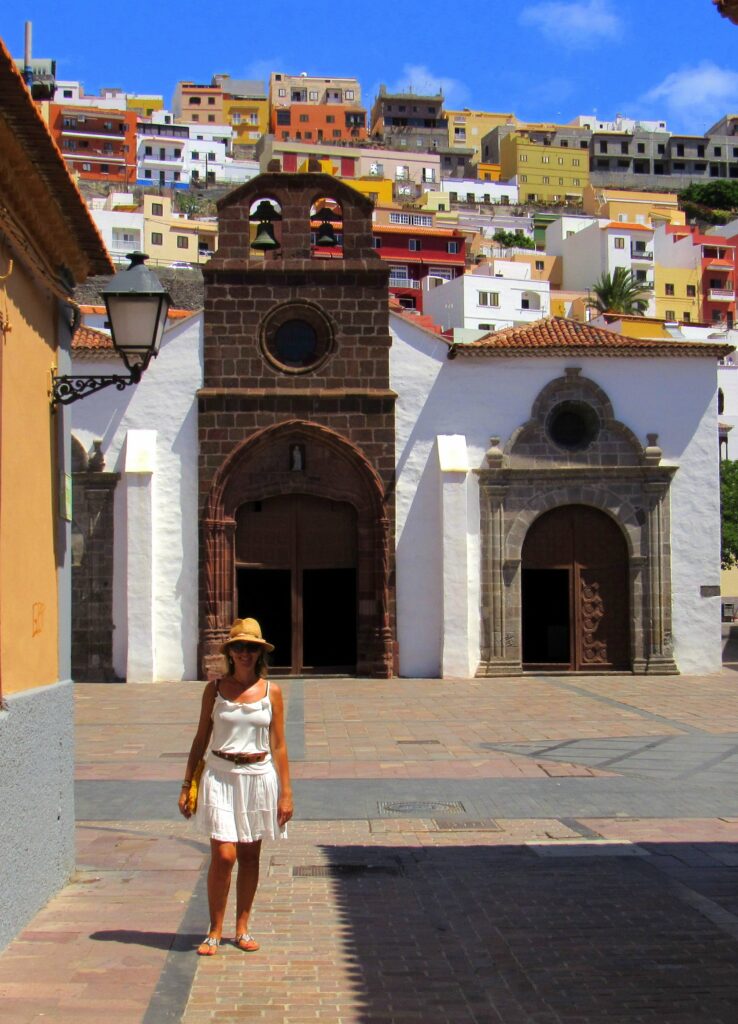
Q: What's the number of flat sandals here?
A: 2